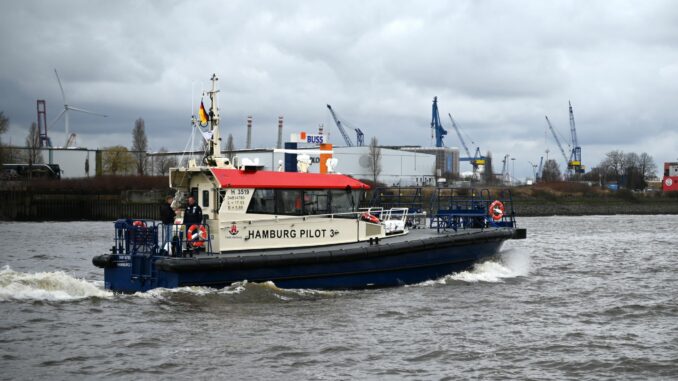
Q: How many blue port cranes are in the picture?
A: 5